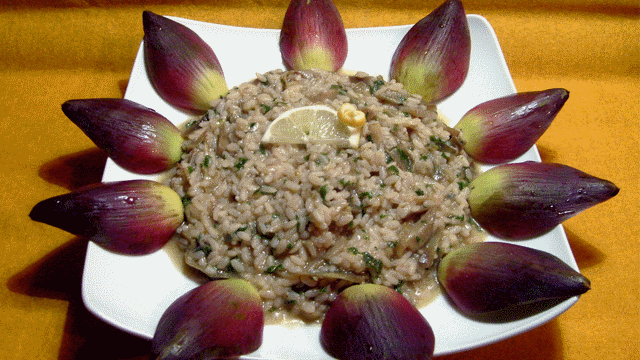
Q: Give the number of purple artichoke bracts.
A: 10